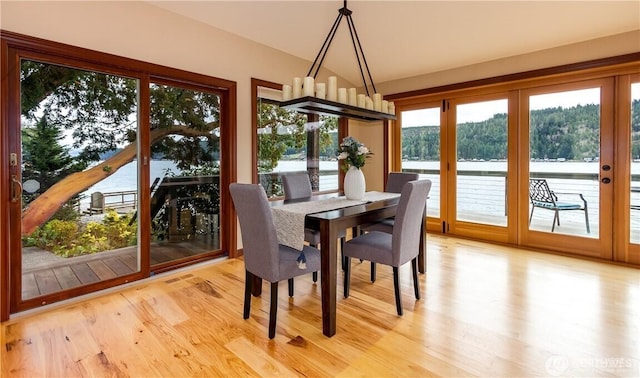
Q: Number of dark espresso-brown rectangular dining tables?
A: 1